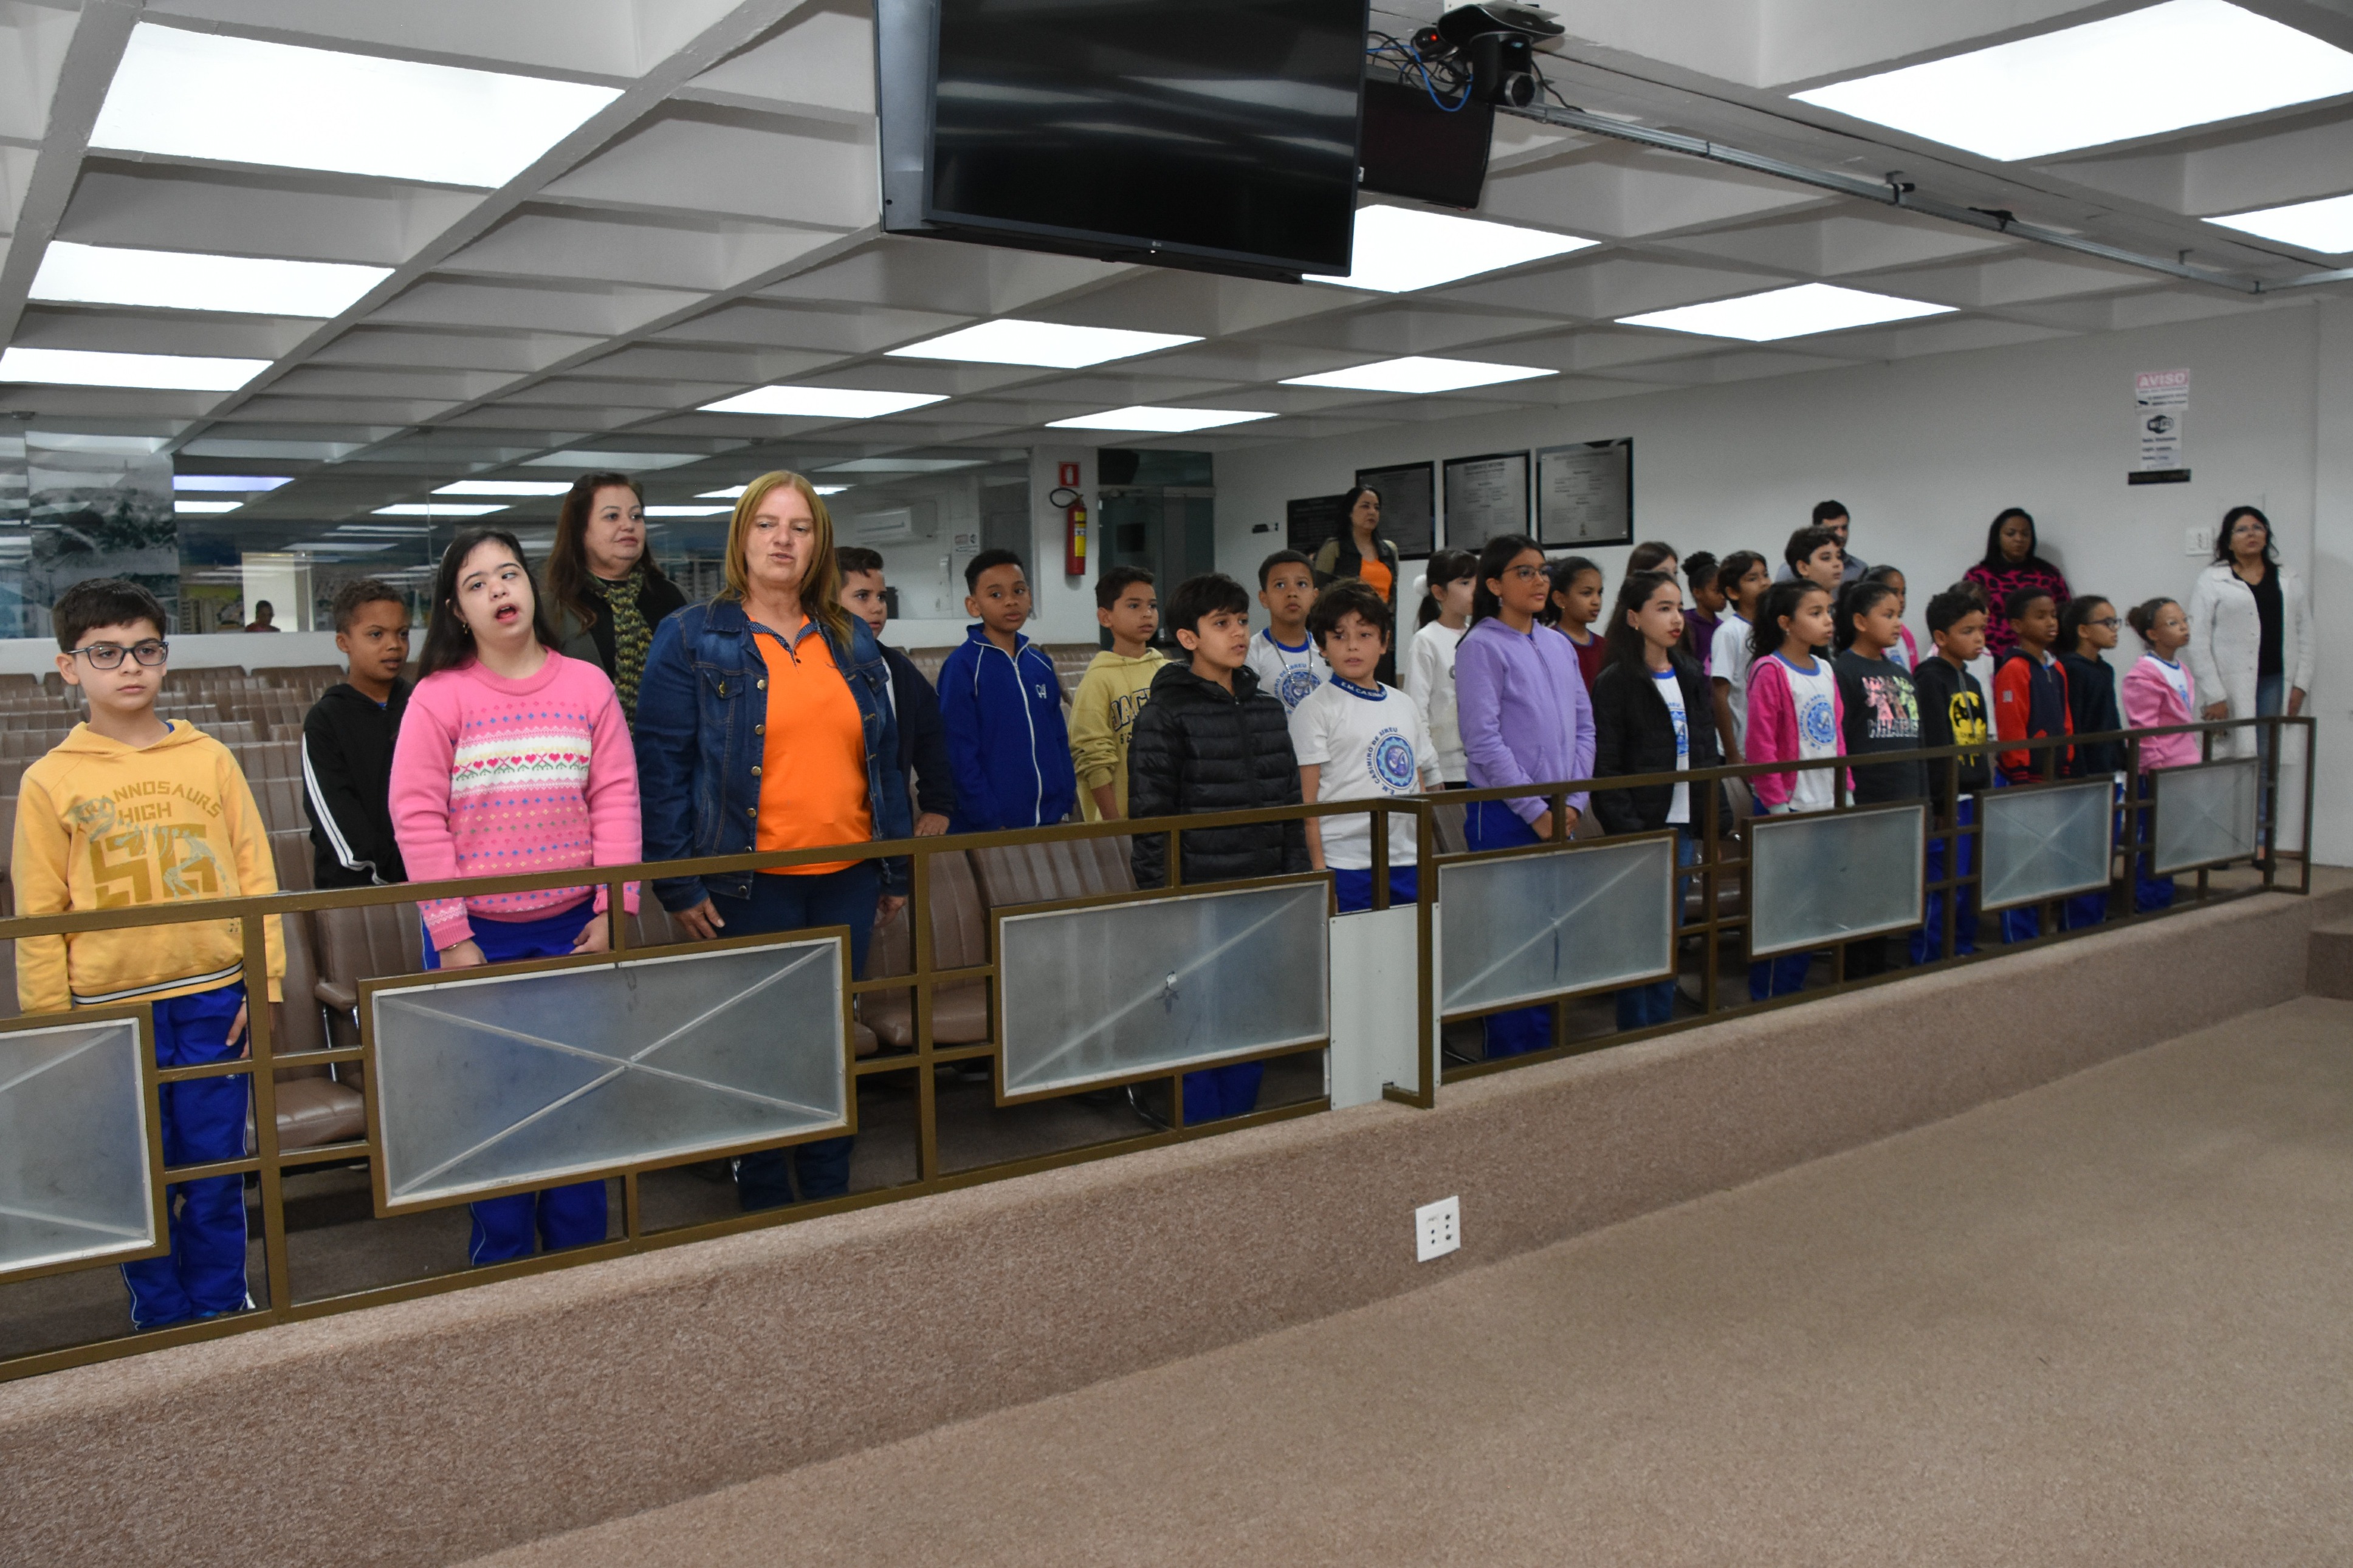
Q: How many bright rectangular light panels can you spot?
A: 11